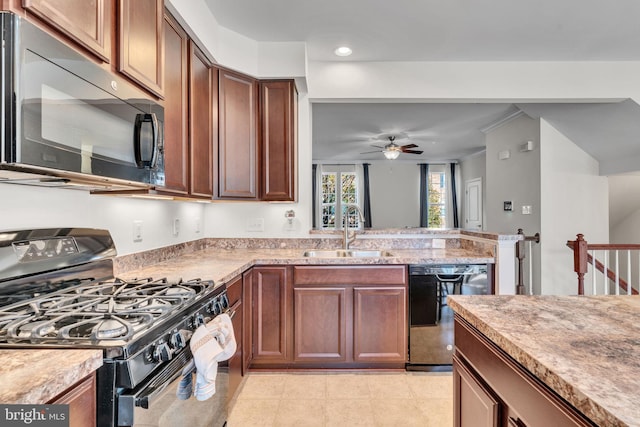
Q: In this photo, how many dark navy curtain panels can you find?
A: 4